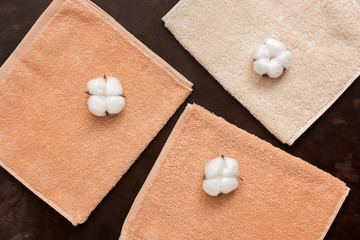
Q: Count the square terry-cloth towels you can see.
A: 3